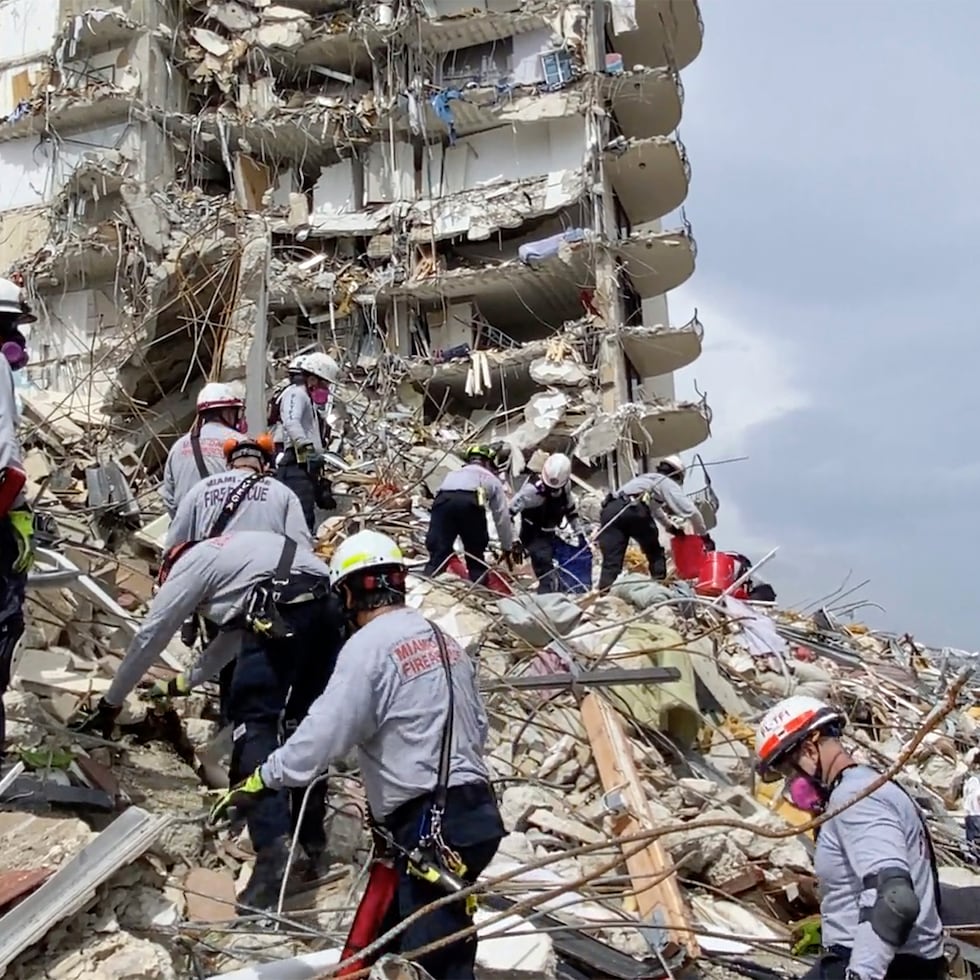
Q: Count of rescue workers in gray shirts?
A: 10